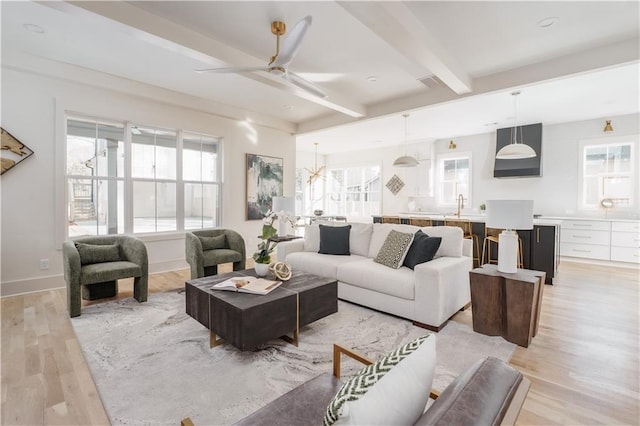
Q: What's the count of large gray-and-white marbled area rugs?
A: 1